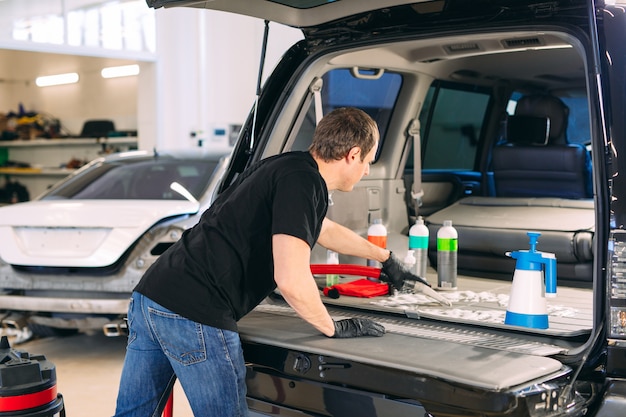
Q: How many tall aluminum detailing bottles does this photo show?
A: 3